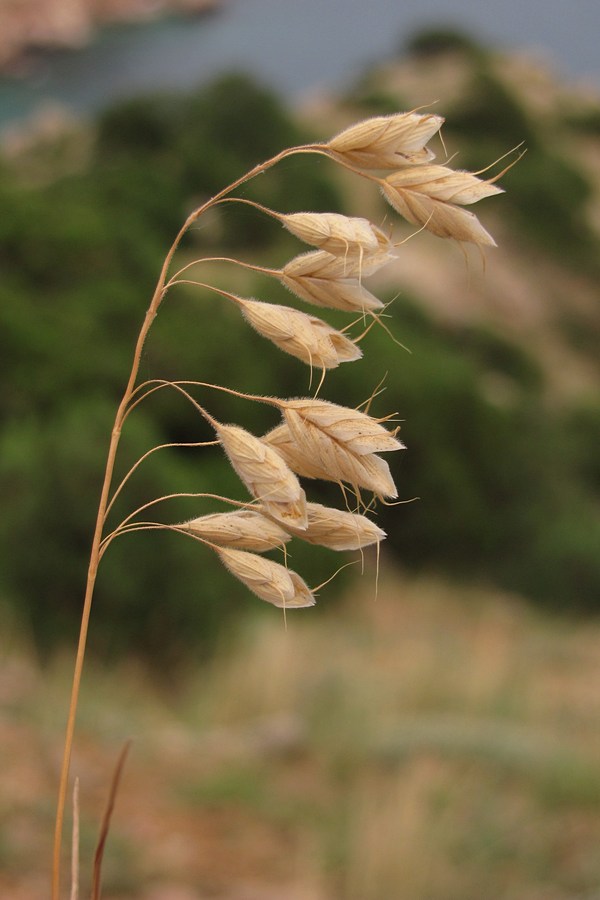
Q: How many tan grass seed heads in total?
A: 11